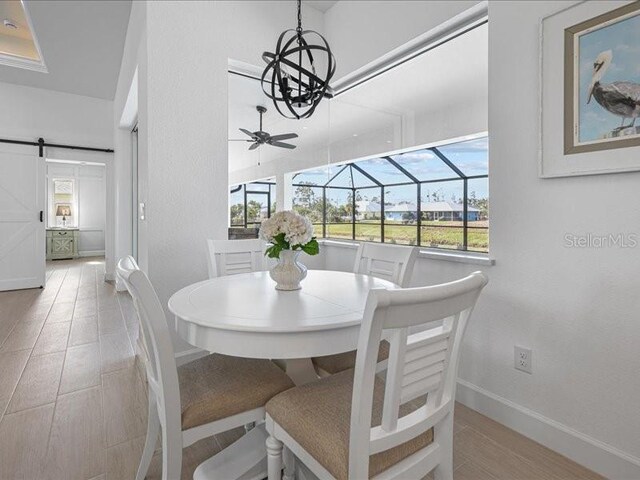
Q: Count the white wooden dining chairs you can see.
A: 4